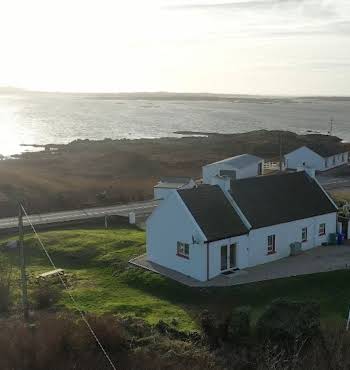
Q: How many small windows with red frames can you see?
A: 4